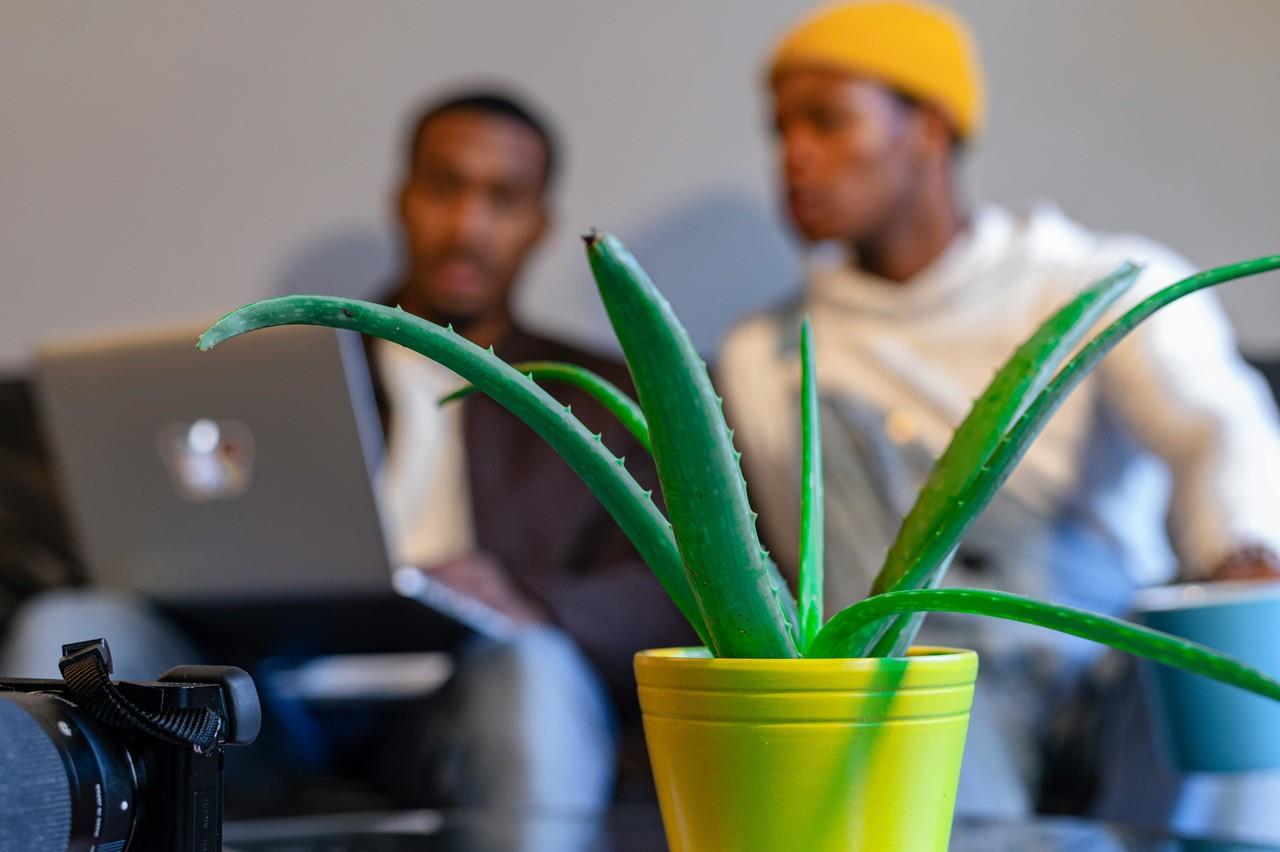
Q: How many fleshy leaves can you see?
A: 7